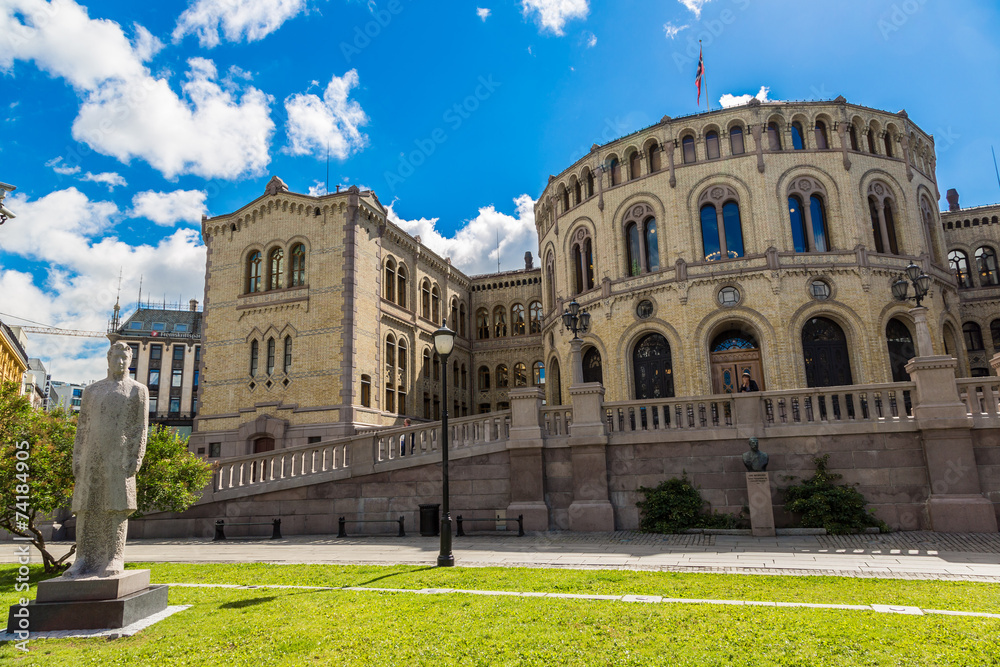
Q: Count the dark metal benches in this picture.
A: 3